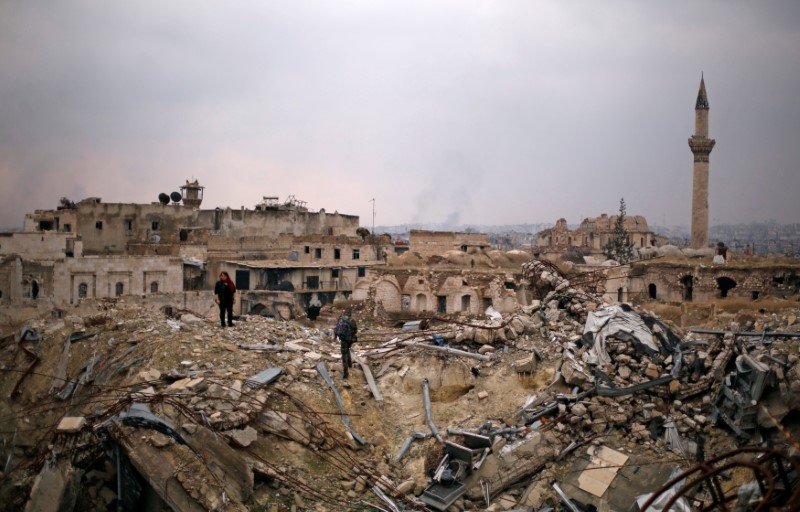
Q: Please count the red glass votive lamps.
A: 0